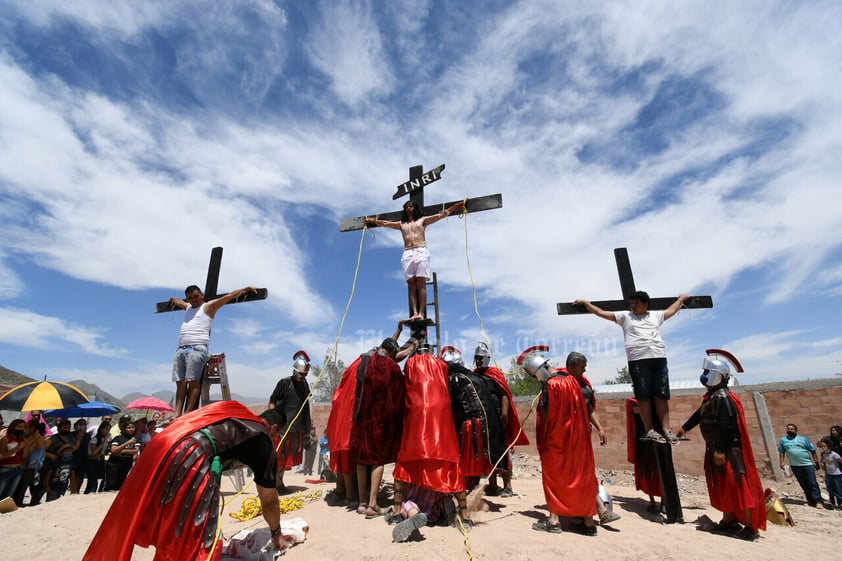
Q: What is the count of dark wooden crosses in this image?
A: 3